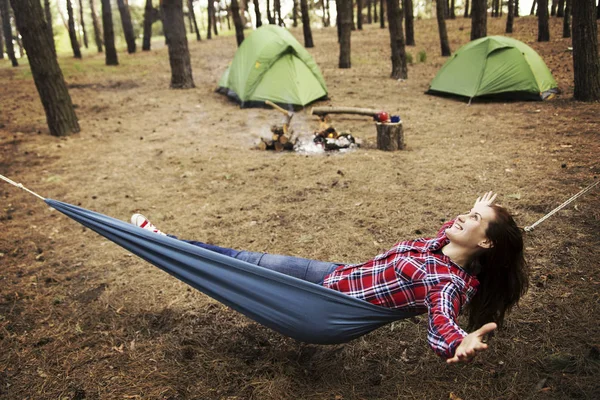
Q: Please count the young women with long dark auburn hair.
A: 1